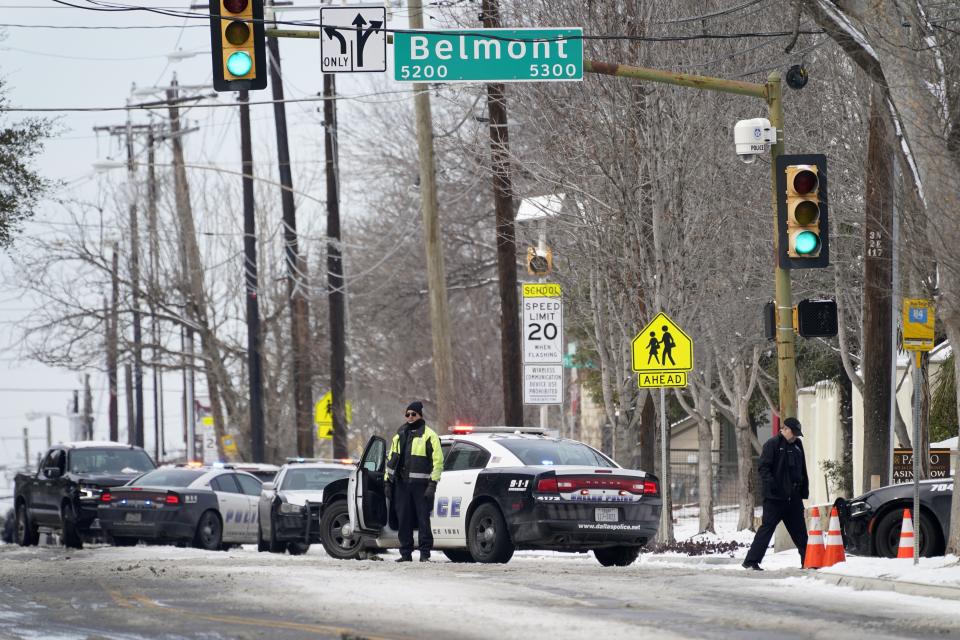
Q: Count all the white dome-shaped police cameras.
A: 1